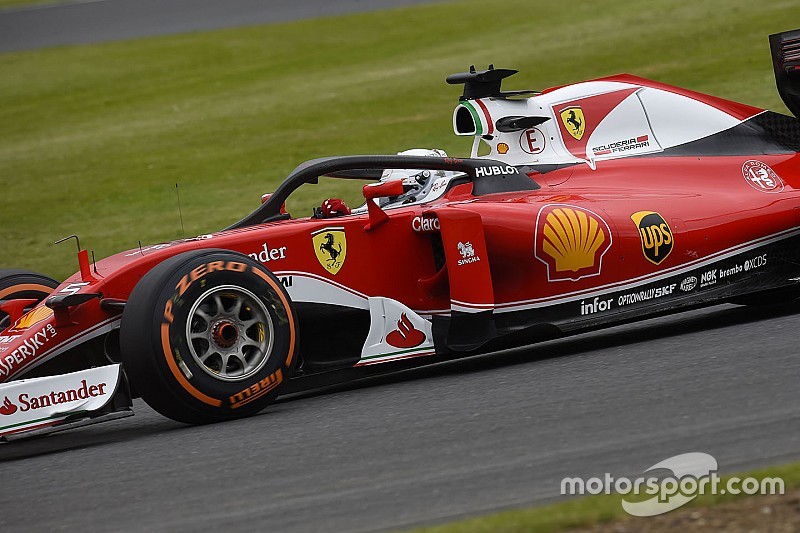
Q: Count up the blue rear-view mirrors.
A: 0